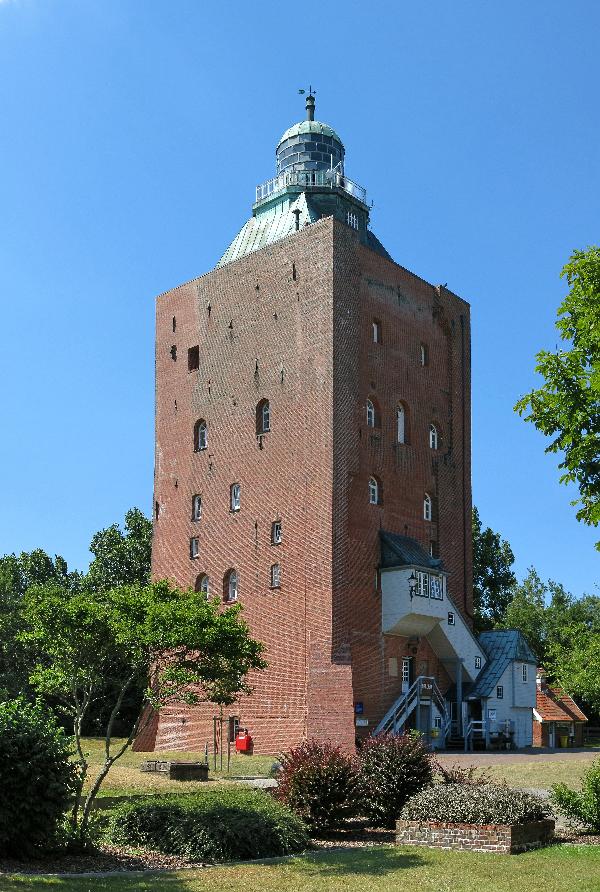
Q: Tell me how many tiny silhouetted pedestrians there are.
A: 0